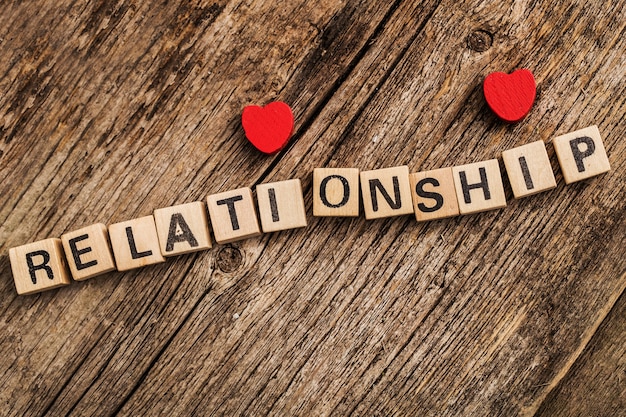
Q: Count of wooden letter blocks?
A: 12